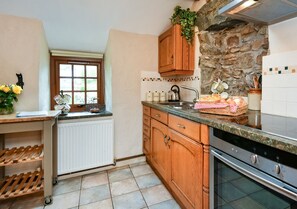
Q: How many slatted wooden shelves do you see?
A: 2